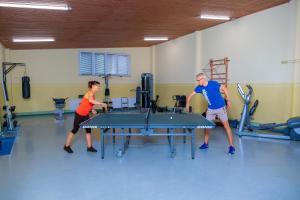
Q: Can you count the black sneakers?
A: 2